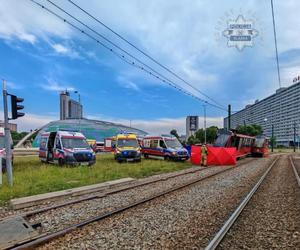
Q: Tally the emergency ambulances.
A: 3